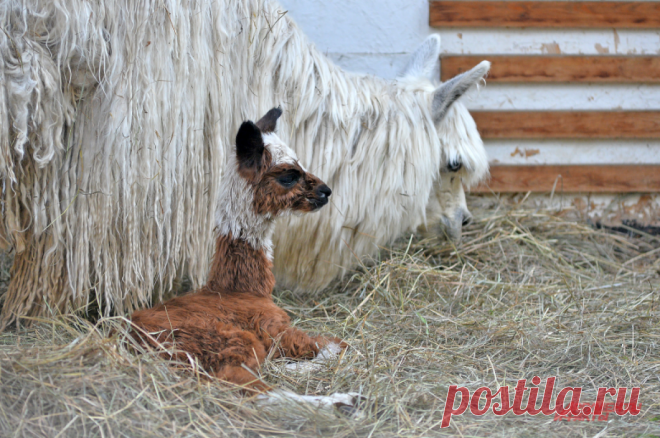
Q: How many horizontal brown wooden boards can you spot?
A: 4